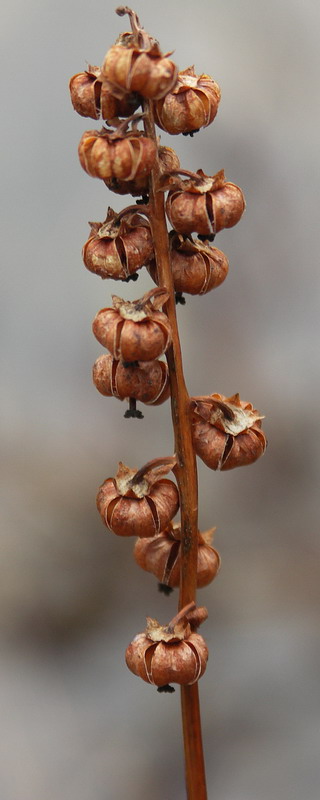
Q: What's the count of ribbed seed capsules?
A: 14